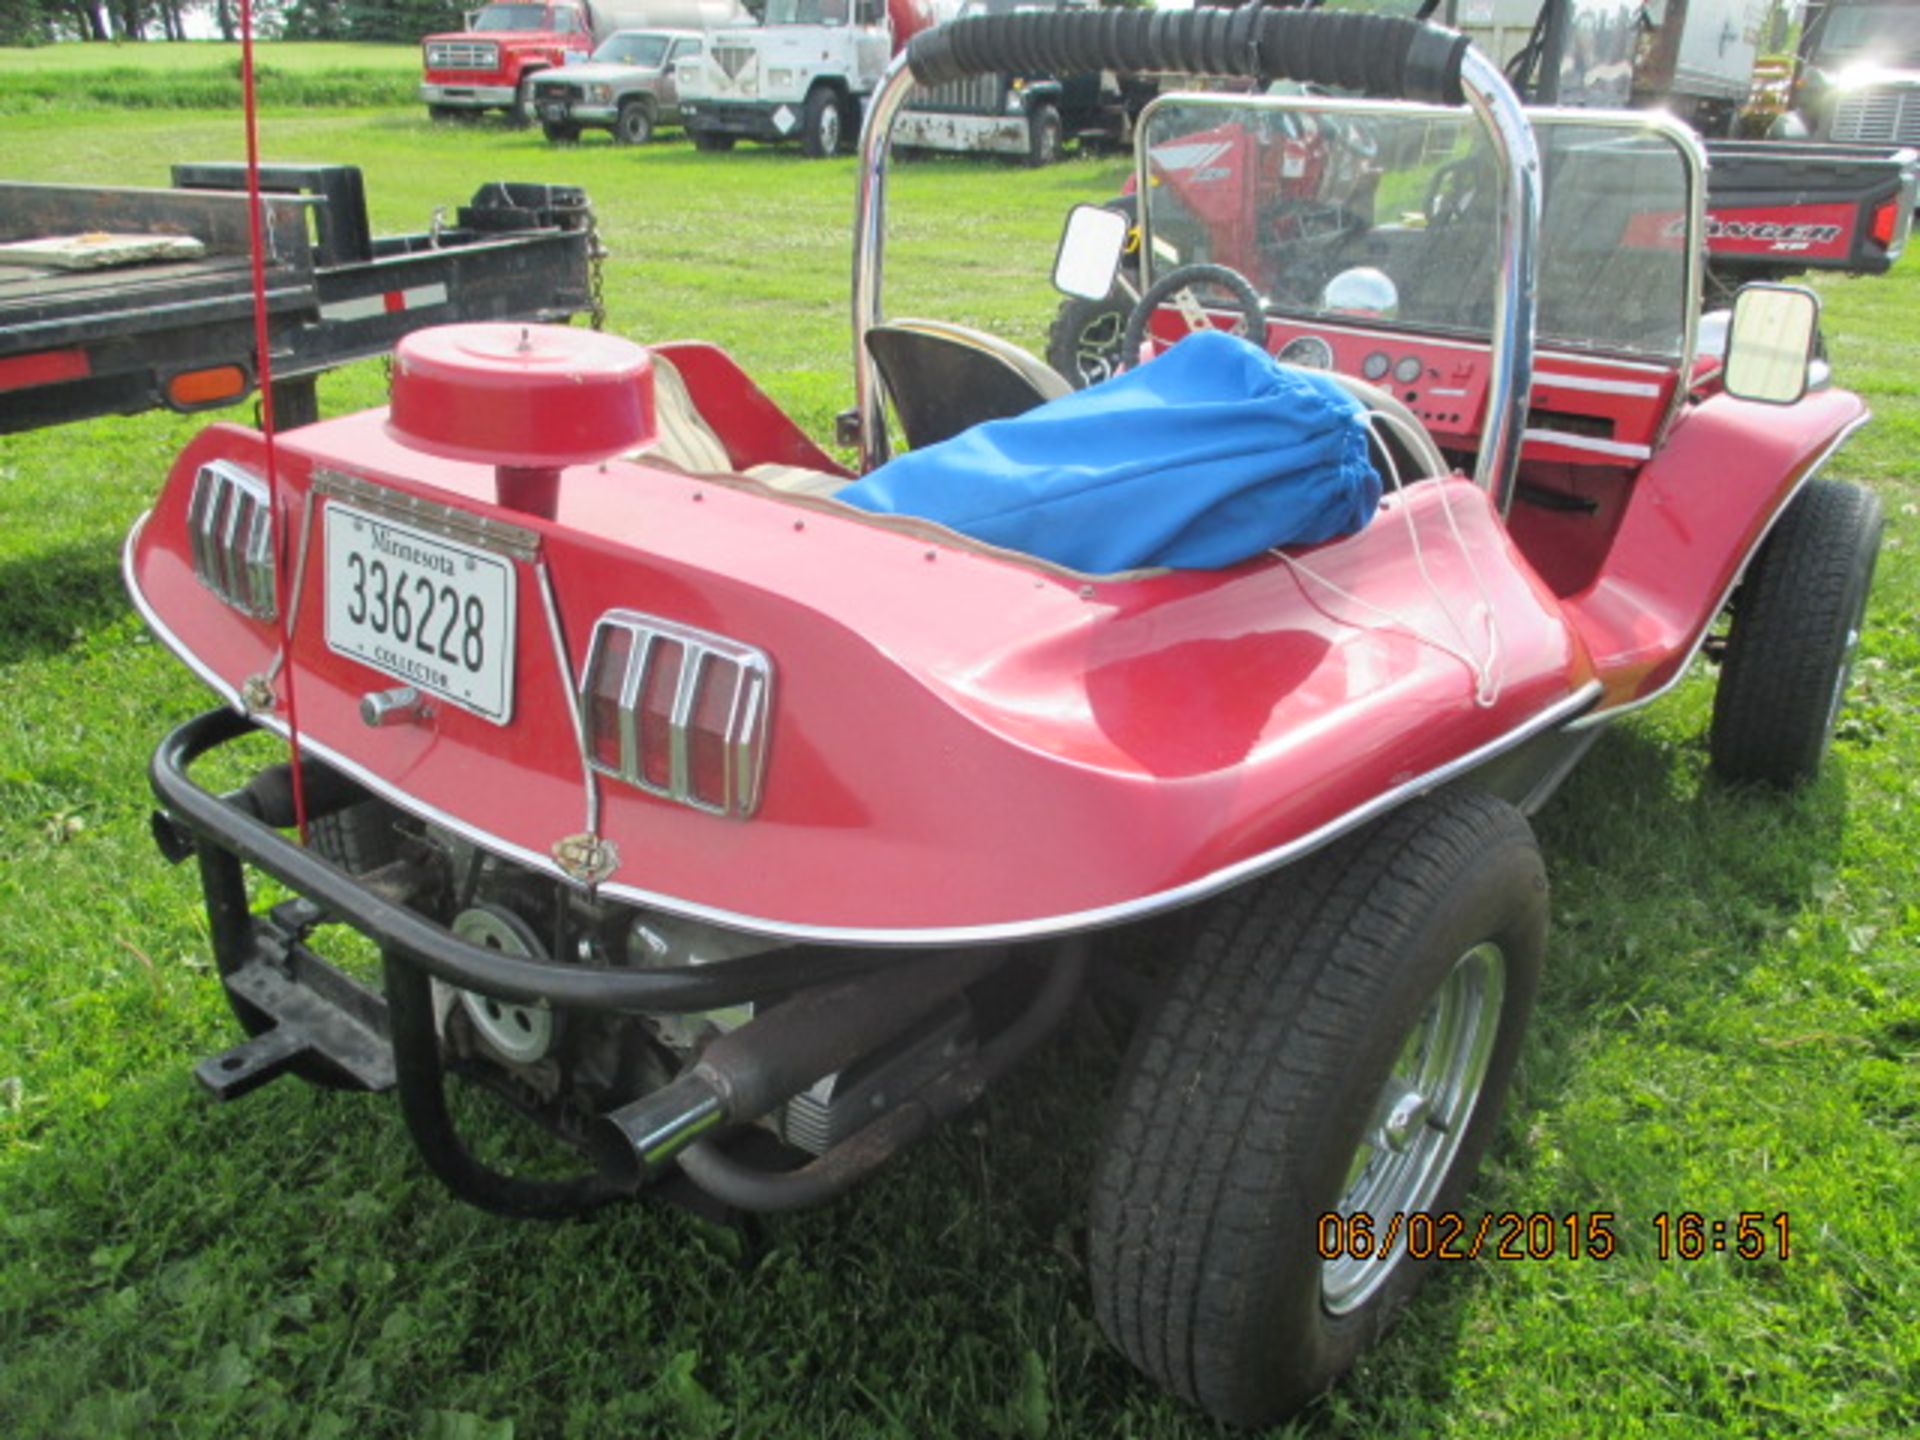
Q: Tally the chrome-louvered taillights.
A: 2